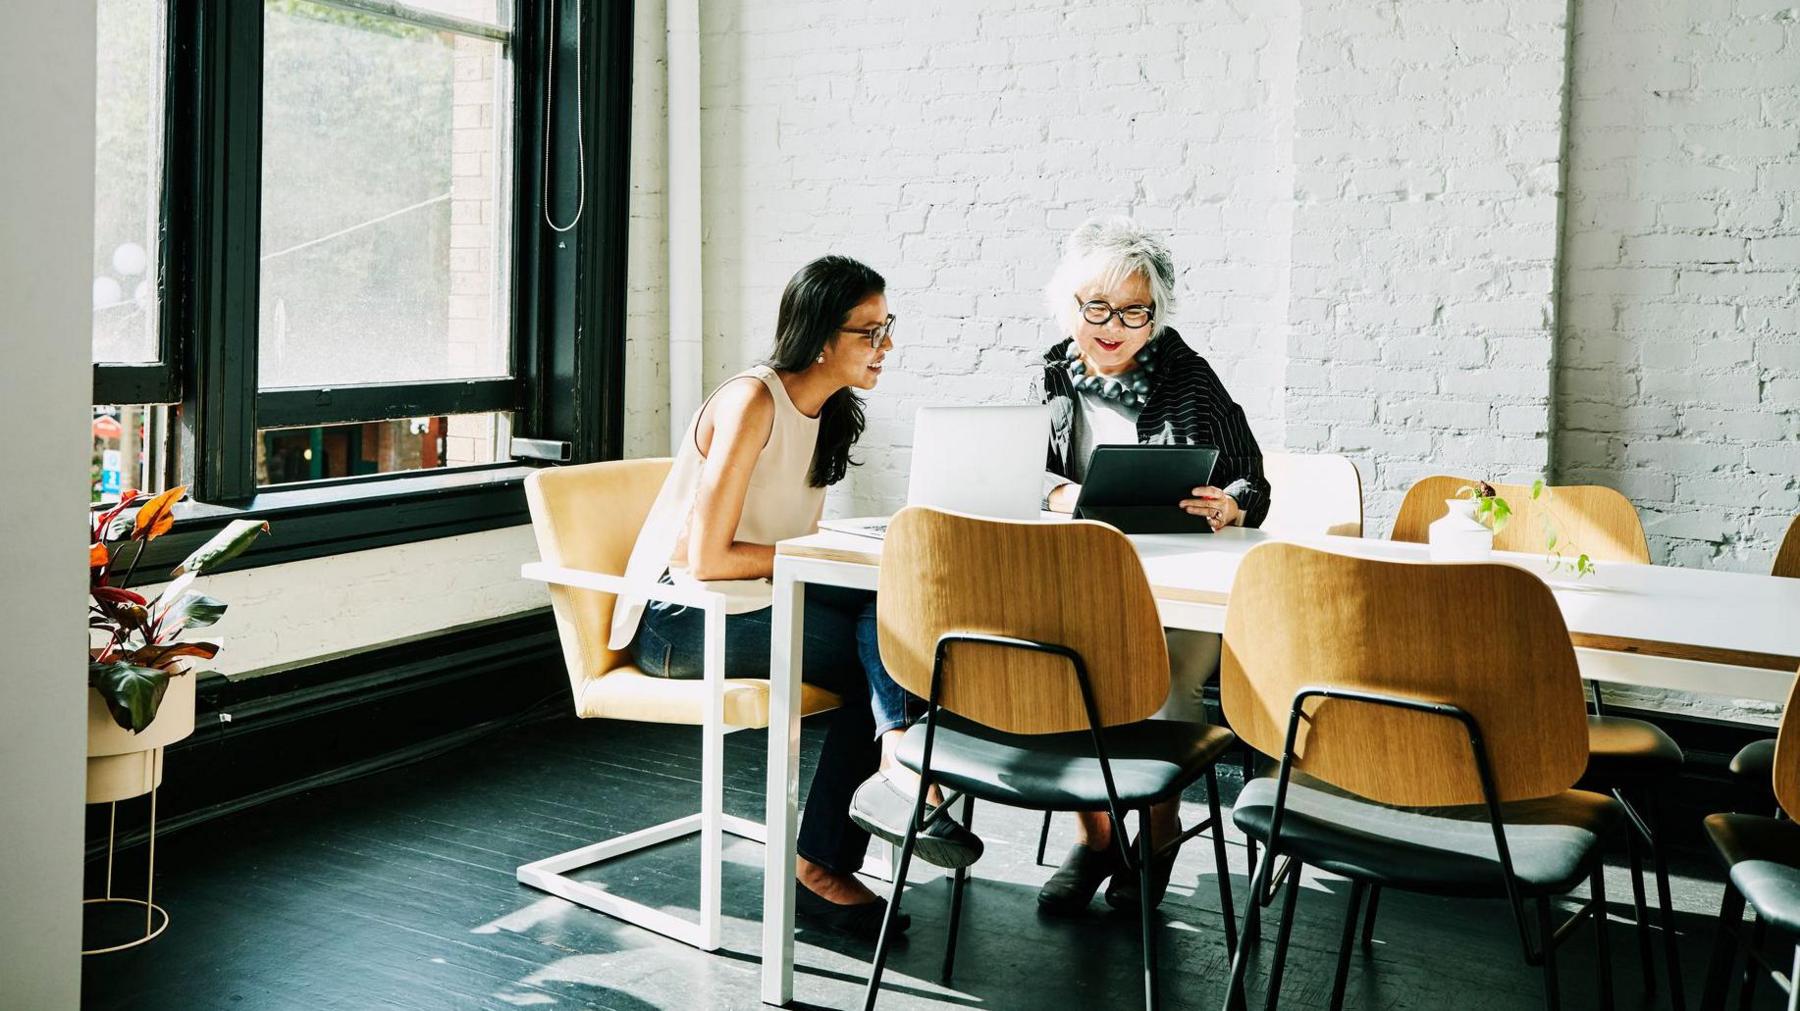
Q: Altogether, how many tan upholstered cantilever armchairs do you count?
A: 1